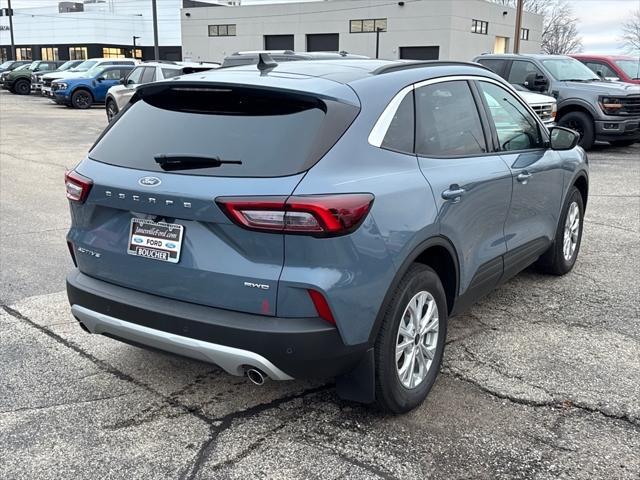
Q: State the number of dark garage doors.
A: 3